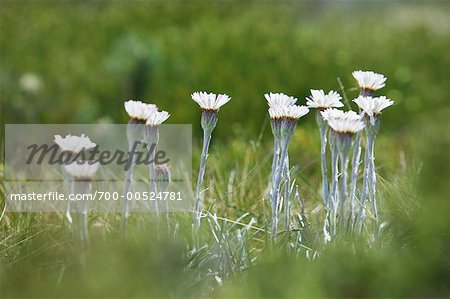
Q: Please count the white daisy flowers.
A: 11